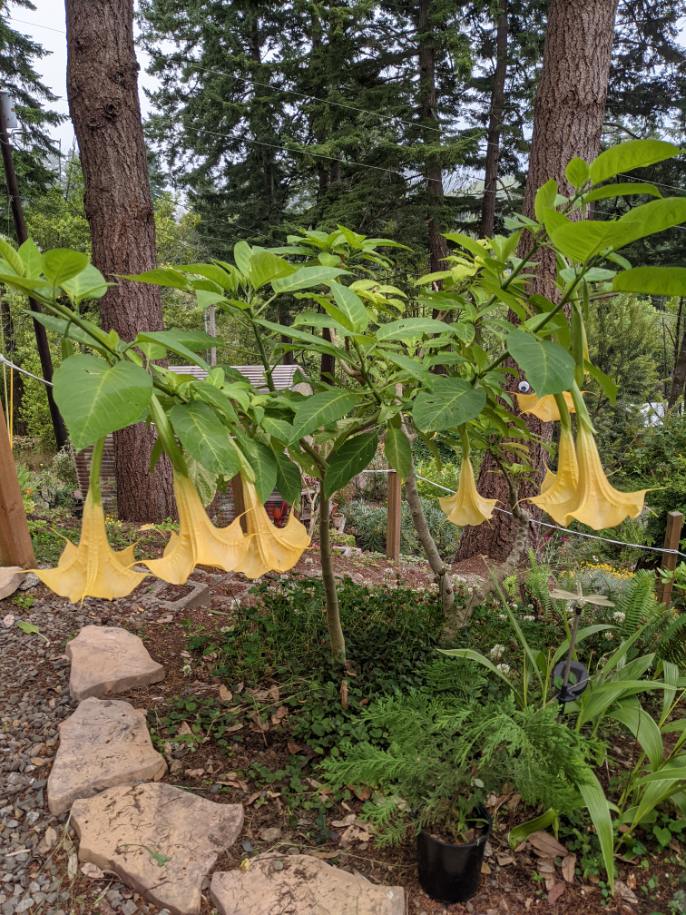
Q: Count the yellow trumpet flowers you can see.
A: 7